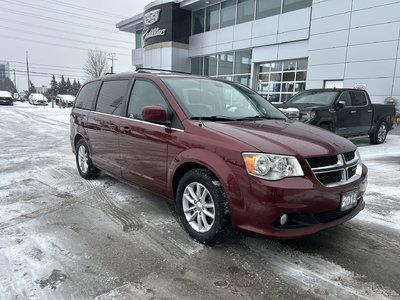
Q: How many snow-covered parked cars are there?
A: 3